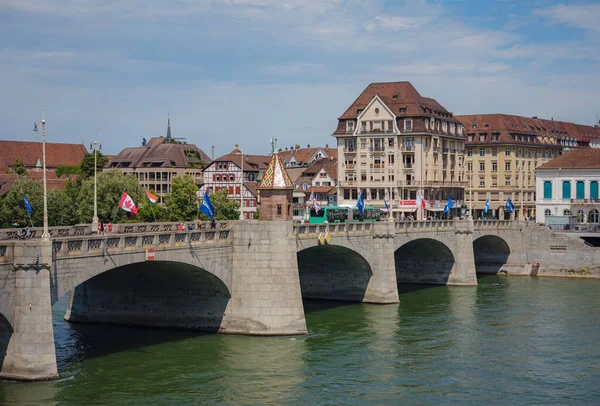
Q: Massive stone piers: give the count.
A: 4